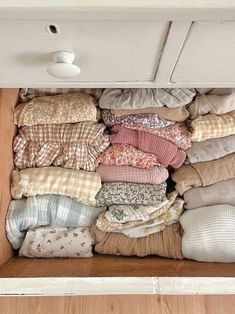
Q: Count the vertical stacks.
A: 3